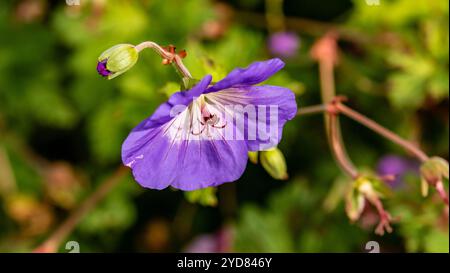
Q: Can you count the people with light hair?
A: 0